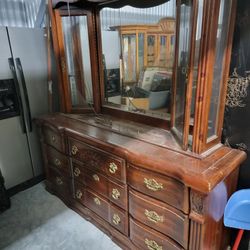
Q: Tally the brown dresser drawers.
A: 9